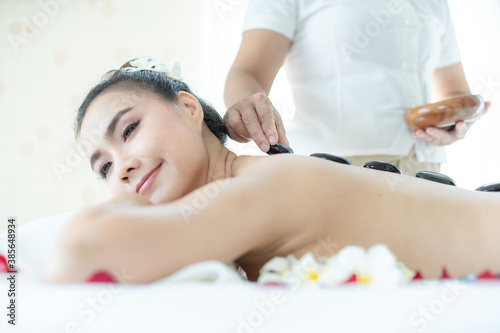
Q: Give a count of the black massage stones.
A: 5